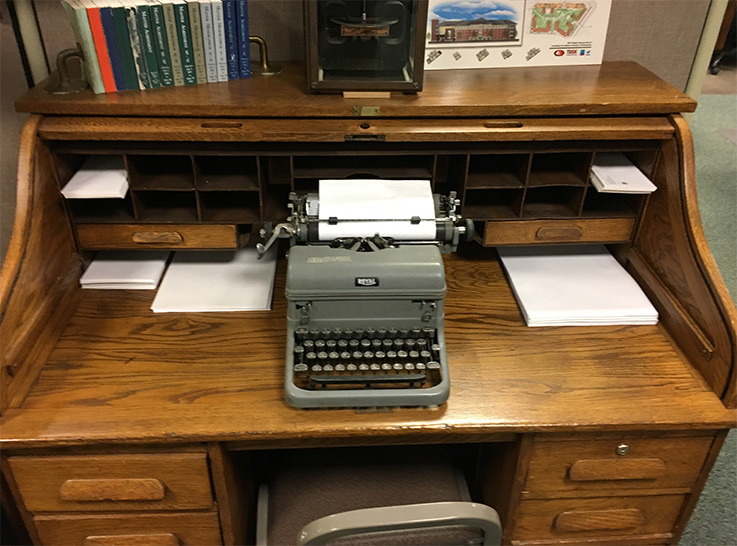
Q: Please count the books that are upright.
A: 14